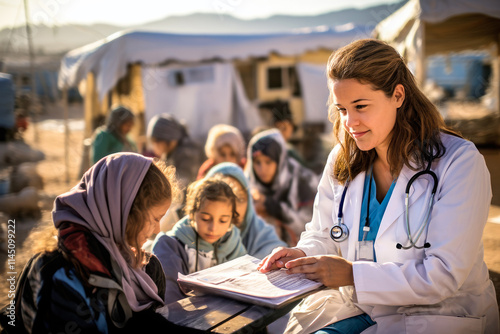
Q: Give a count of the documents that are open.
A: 1